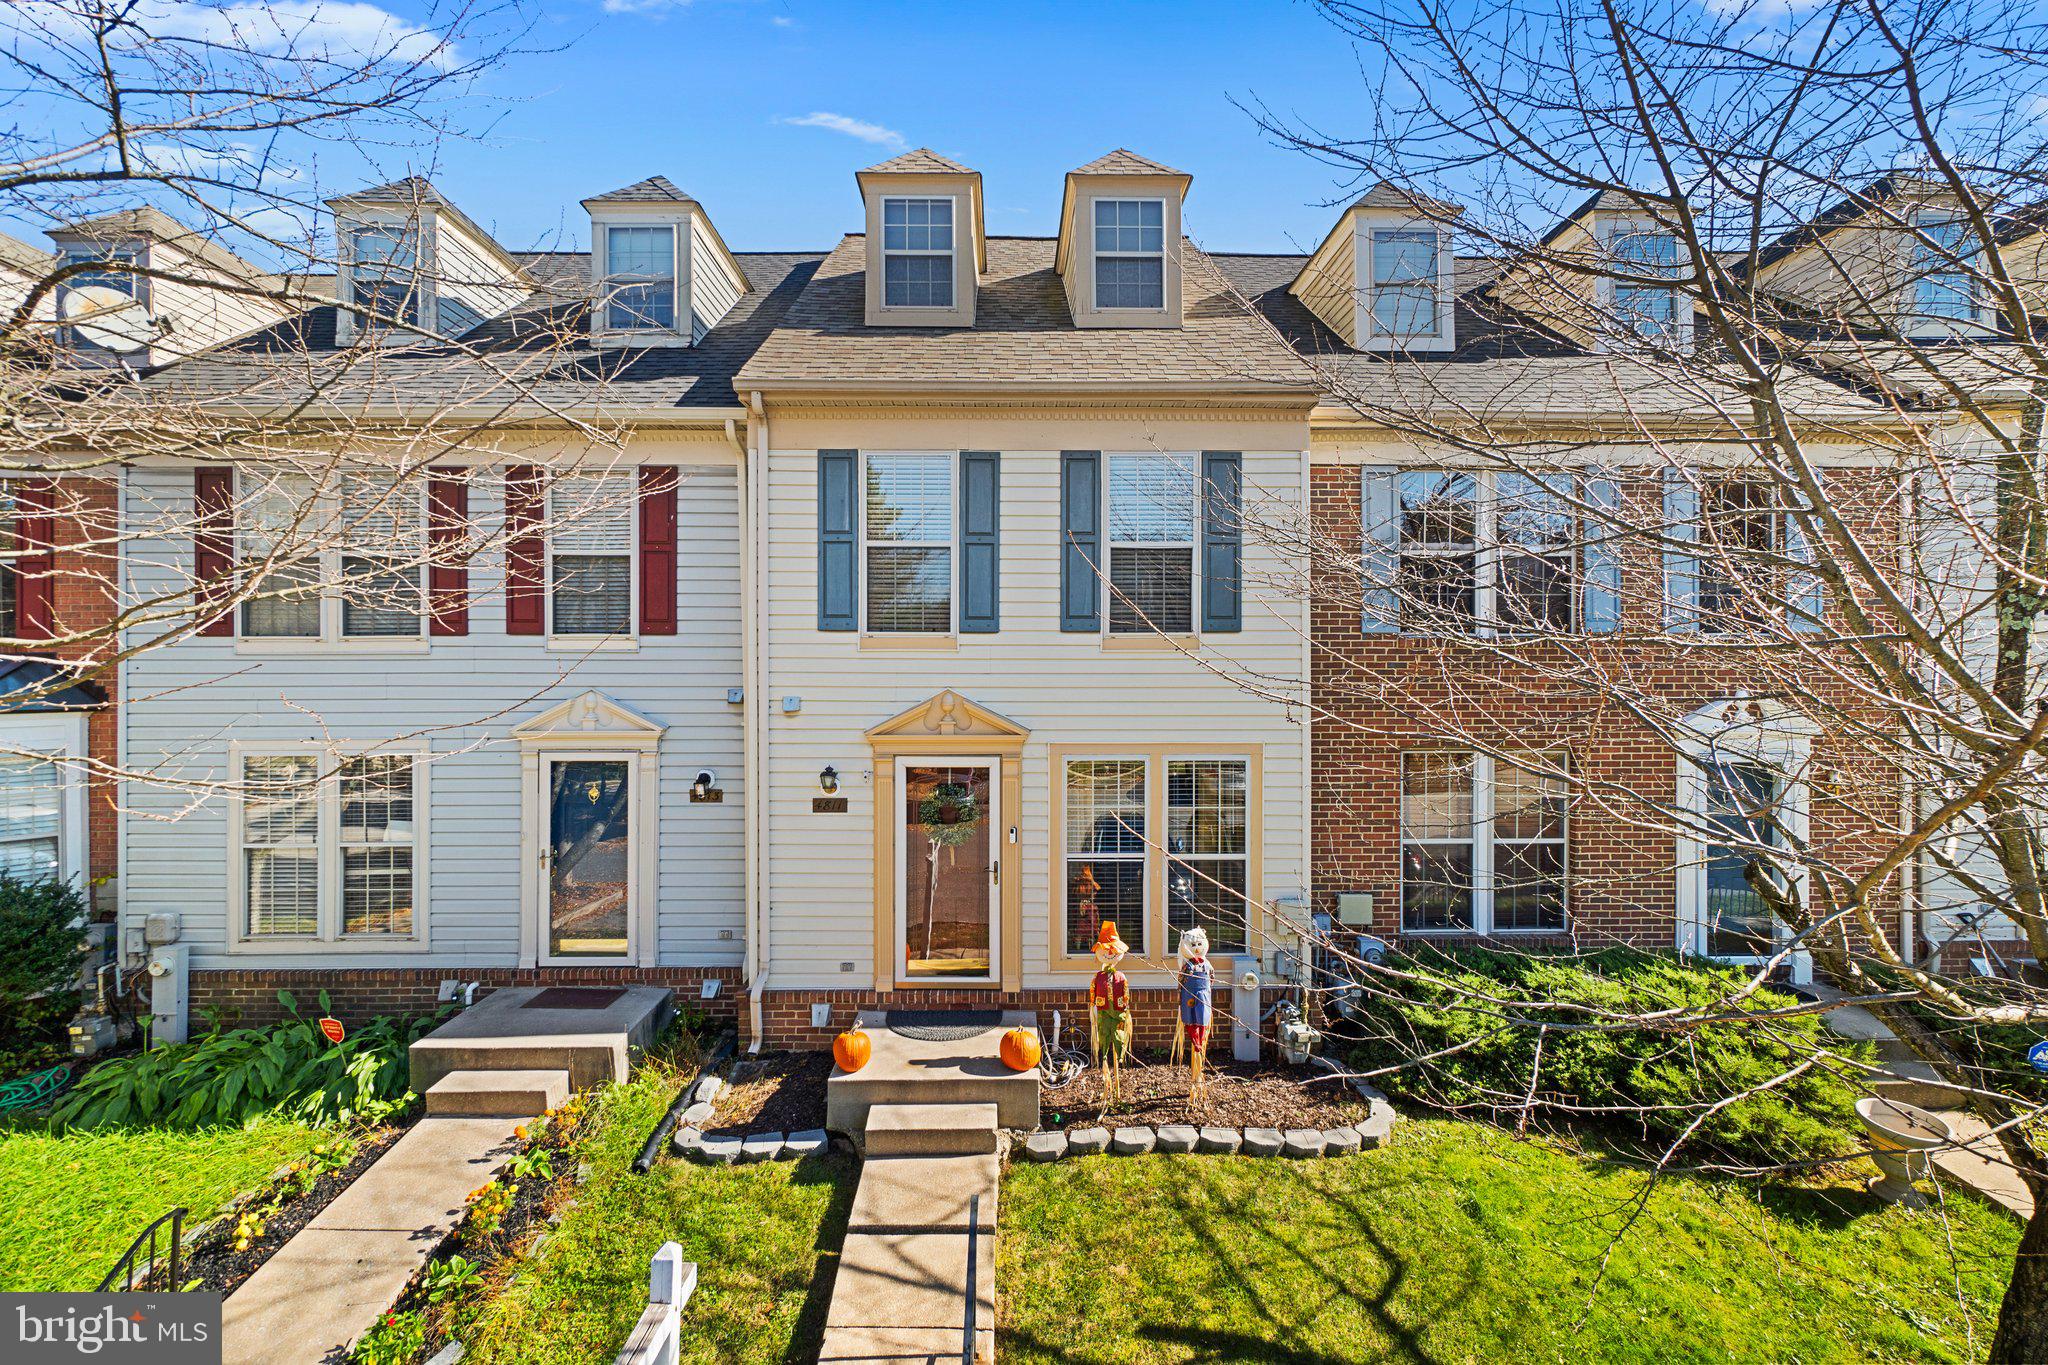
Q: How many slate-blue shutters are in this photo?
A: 4